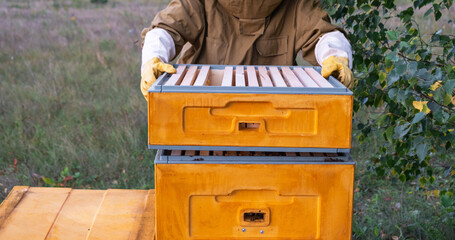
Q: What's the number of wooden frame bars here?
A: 11